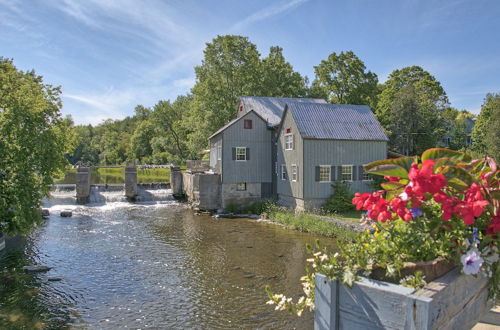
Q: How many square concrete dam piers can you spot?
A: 3